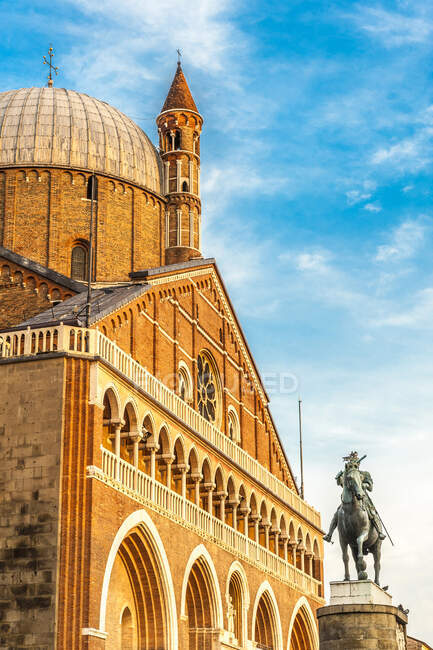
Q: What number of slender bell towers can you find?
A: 1